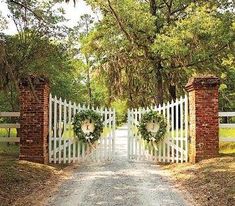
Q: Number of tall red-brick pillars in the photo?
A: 2